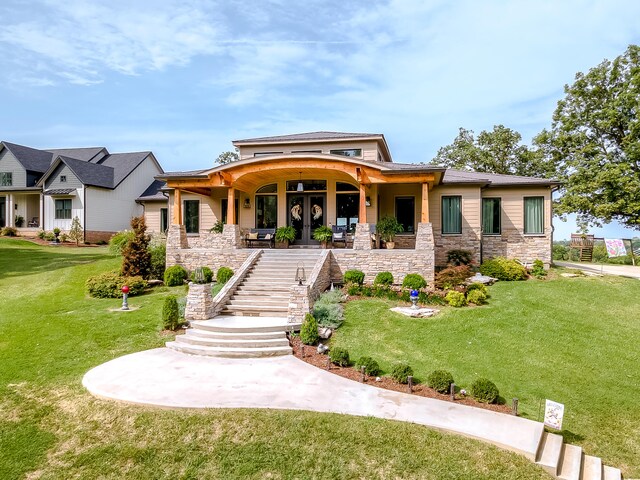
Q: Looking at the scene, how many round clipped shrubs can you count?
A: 11